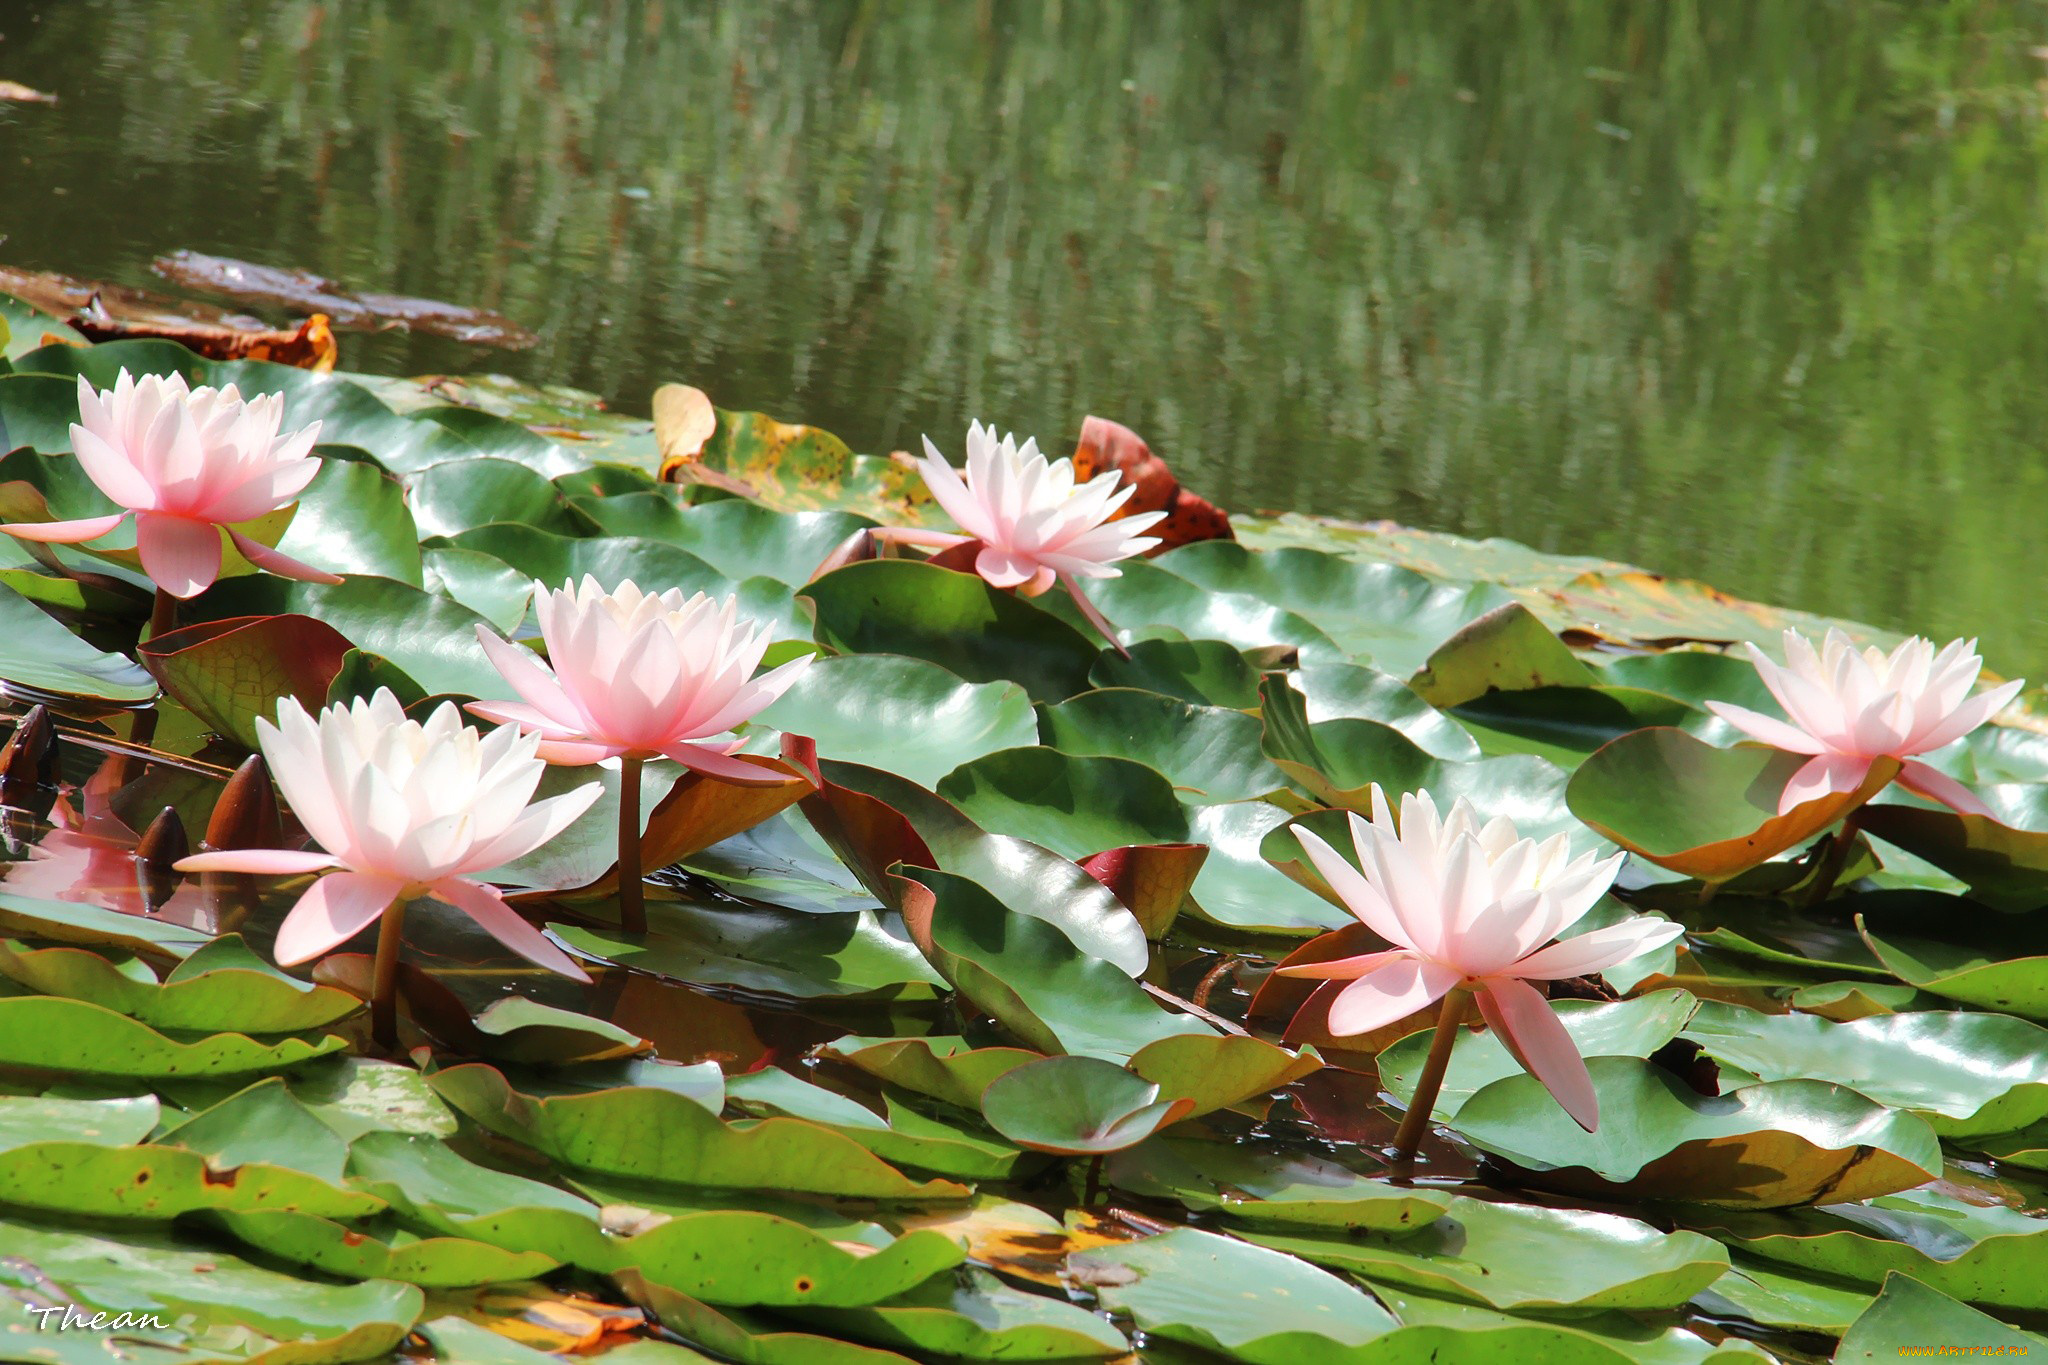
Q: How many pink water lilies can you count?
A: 6